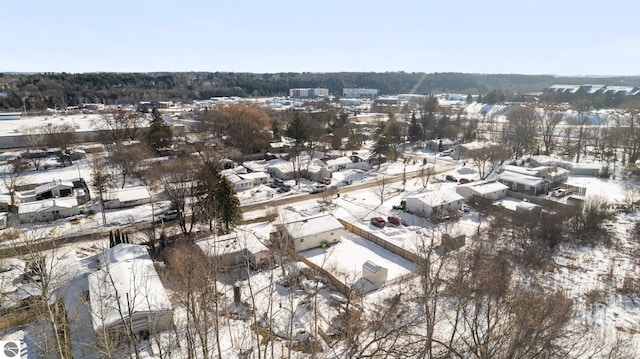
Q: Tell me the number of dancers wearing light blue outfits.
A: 0